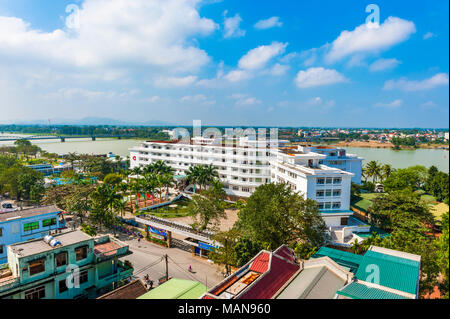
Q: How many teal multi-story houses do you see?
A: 1